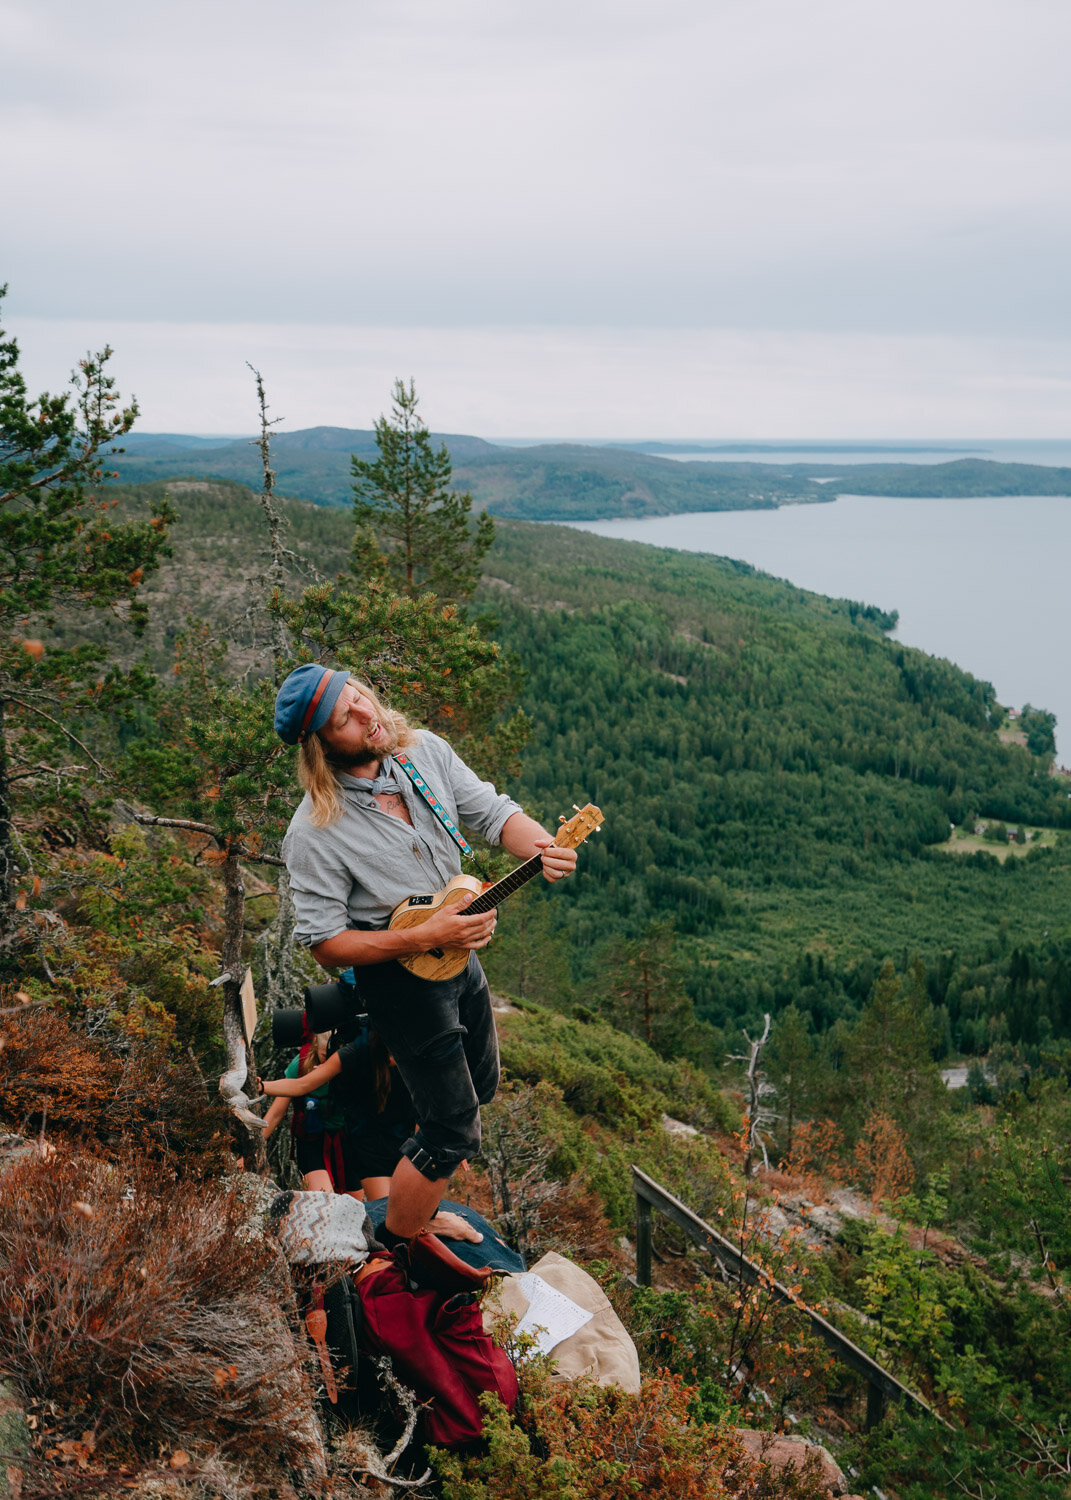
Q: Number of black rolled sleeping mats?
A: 2